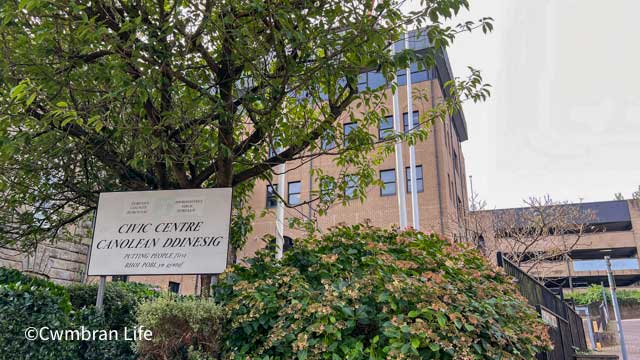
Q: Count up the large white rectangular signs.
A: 1